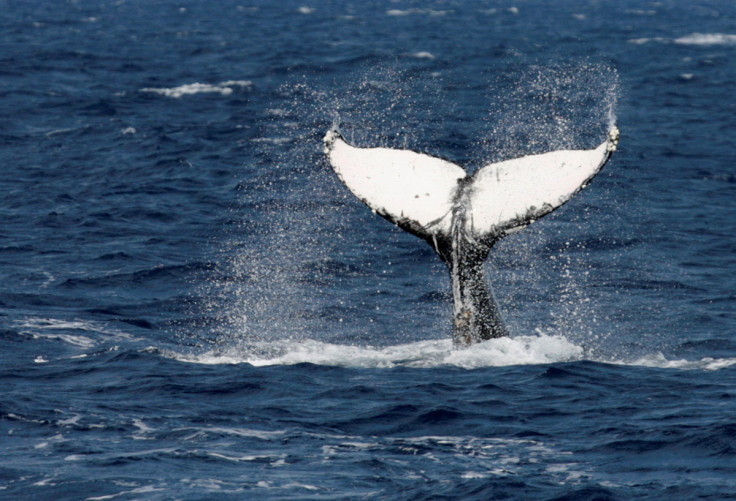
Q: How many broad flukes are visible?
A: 2